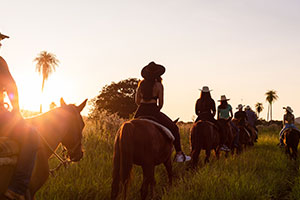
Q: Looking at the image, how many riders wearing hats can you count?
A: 7